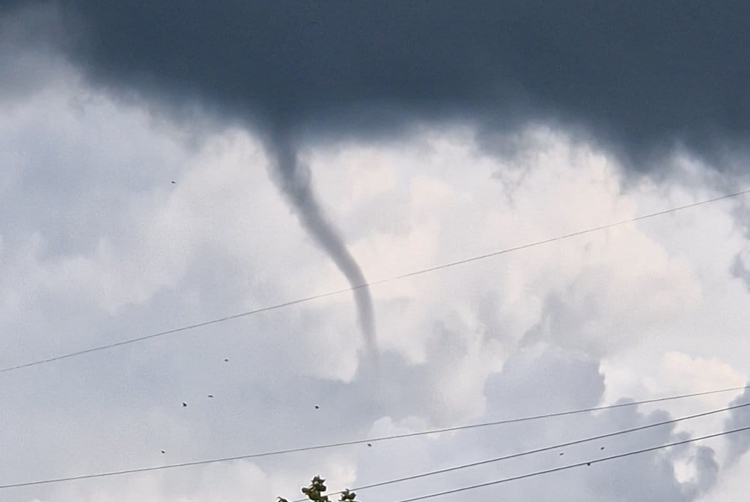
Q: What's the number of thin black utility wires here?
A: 4